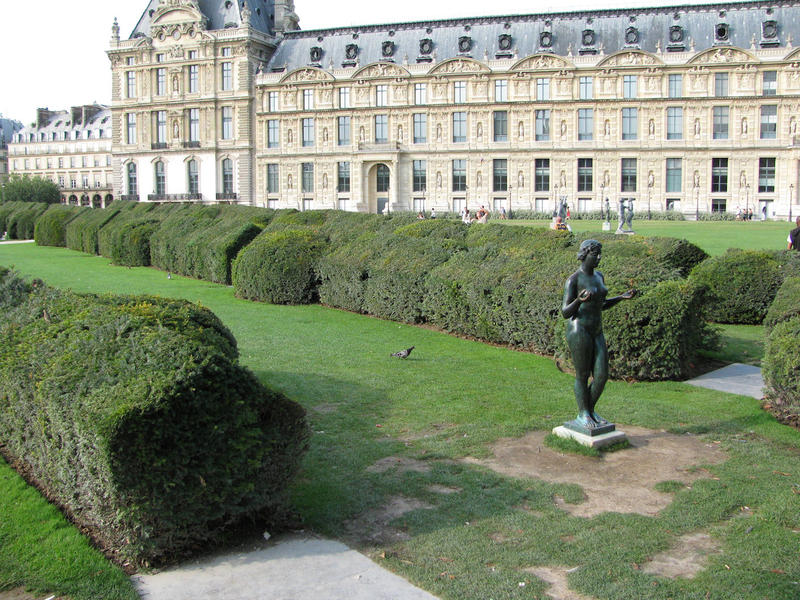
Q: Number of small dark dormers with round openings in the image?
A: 12